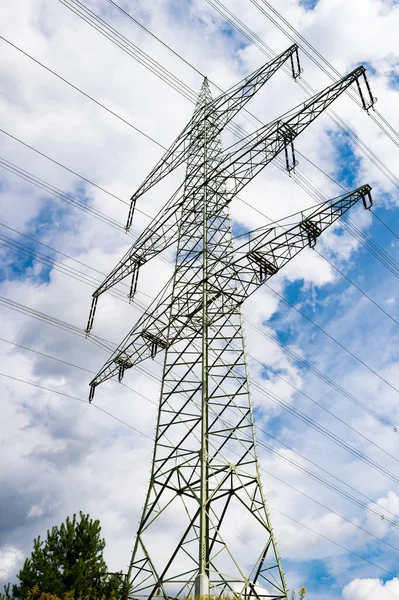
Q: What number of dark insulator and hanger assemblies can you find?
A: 12